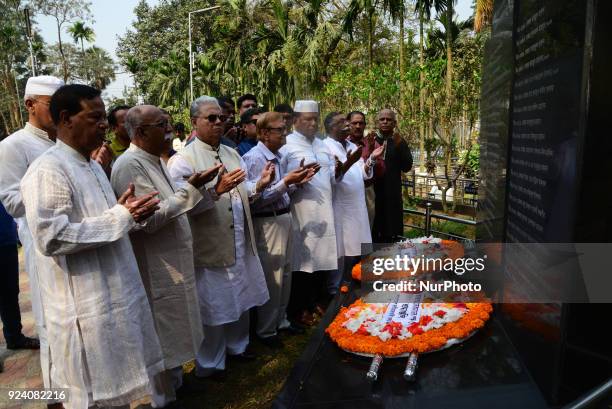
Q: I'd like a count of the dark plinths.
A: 1